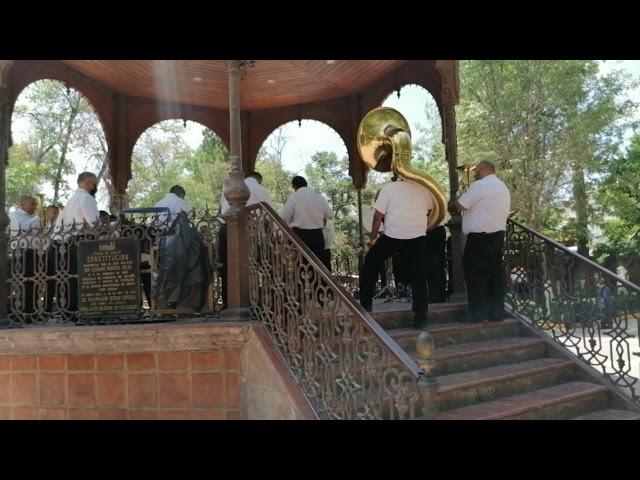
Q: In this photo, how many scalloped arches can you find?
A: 4